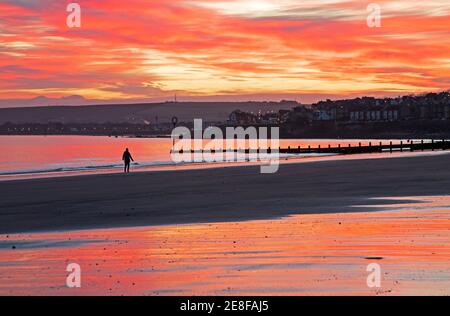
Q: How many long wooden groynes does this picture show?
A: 1